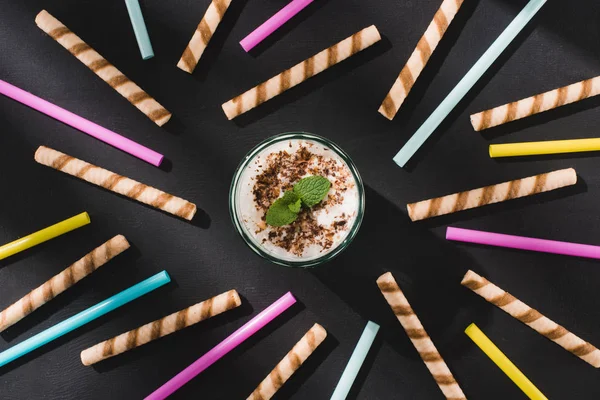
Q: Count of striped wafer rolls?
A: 12